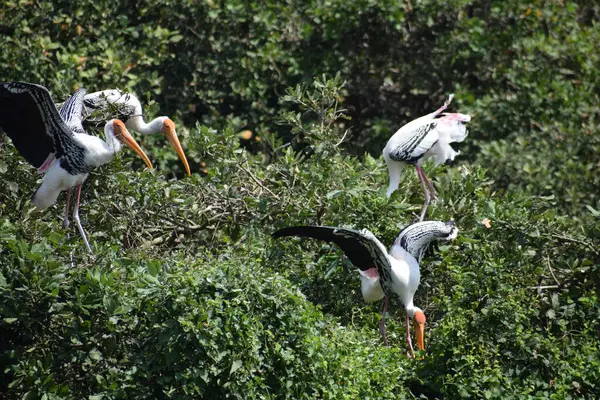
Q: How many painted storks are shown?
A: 4